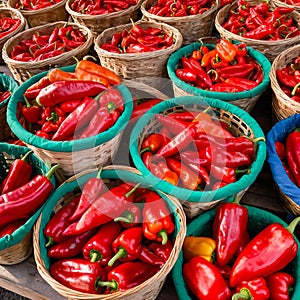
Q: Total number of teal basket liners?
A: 7